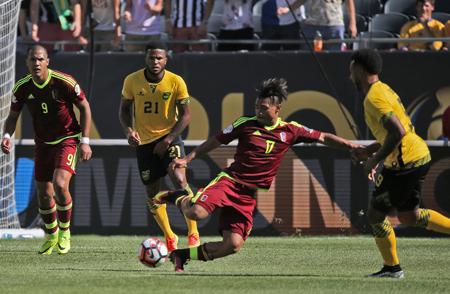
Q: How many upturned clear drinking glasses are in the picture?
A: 0